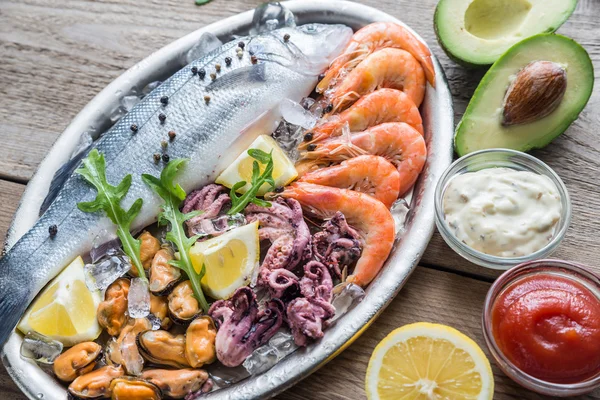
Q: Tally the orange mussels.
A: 12